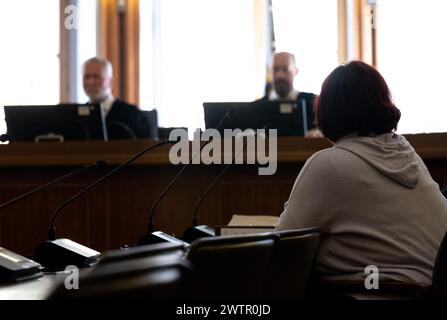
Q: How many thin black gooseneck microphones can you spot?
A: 4